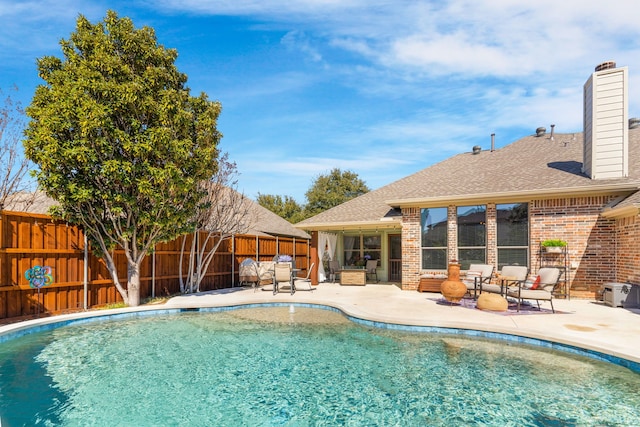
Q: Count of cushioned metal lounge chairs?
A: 3